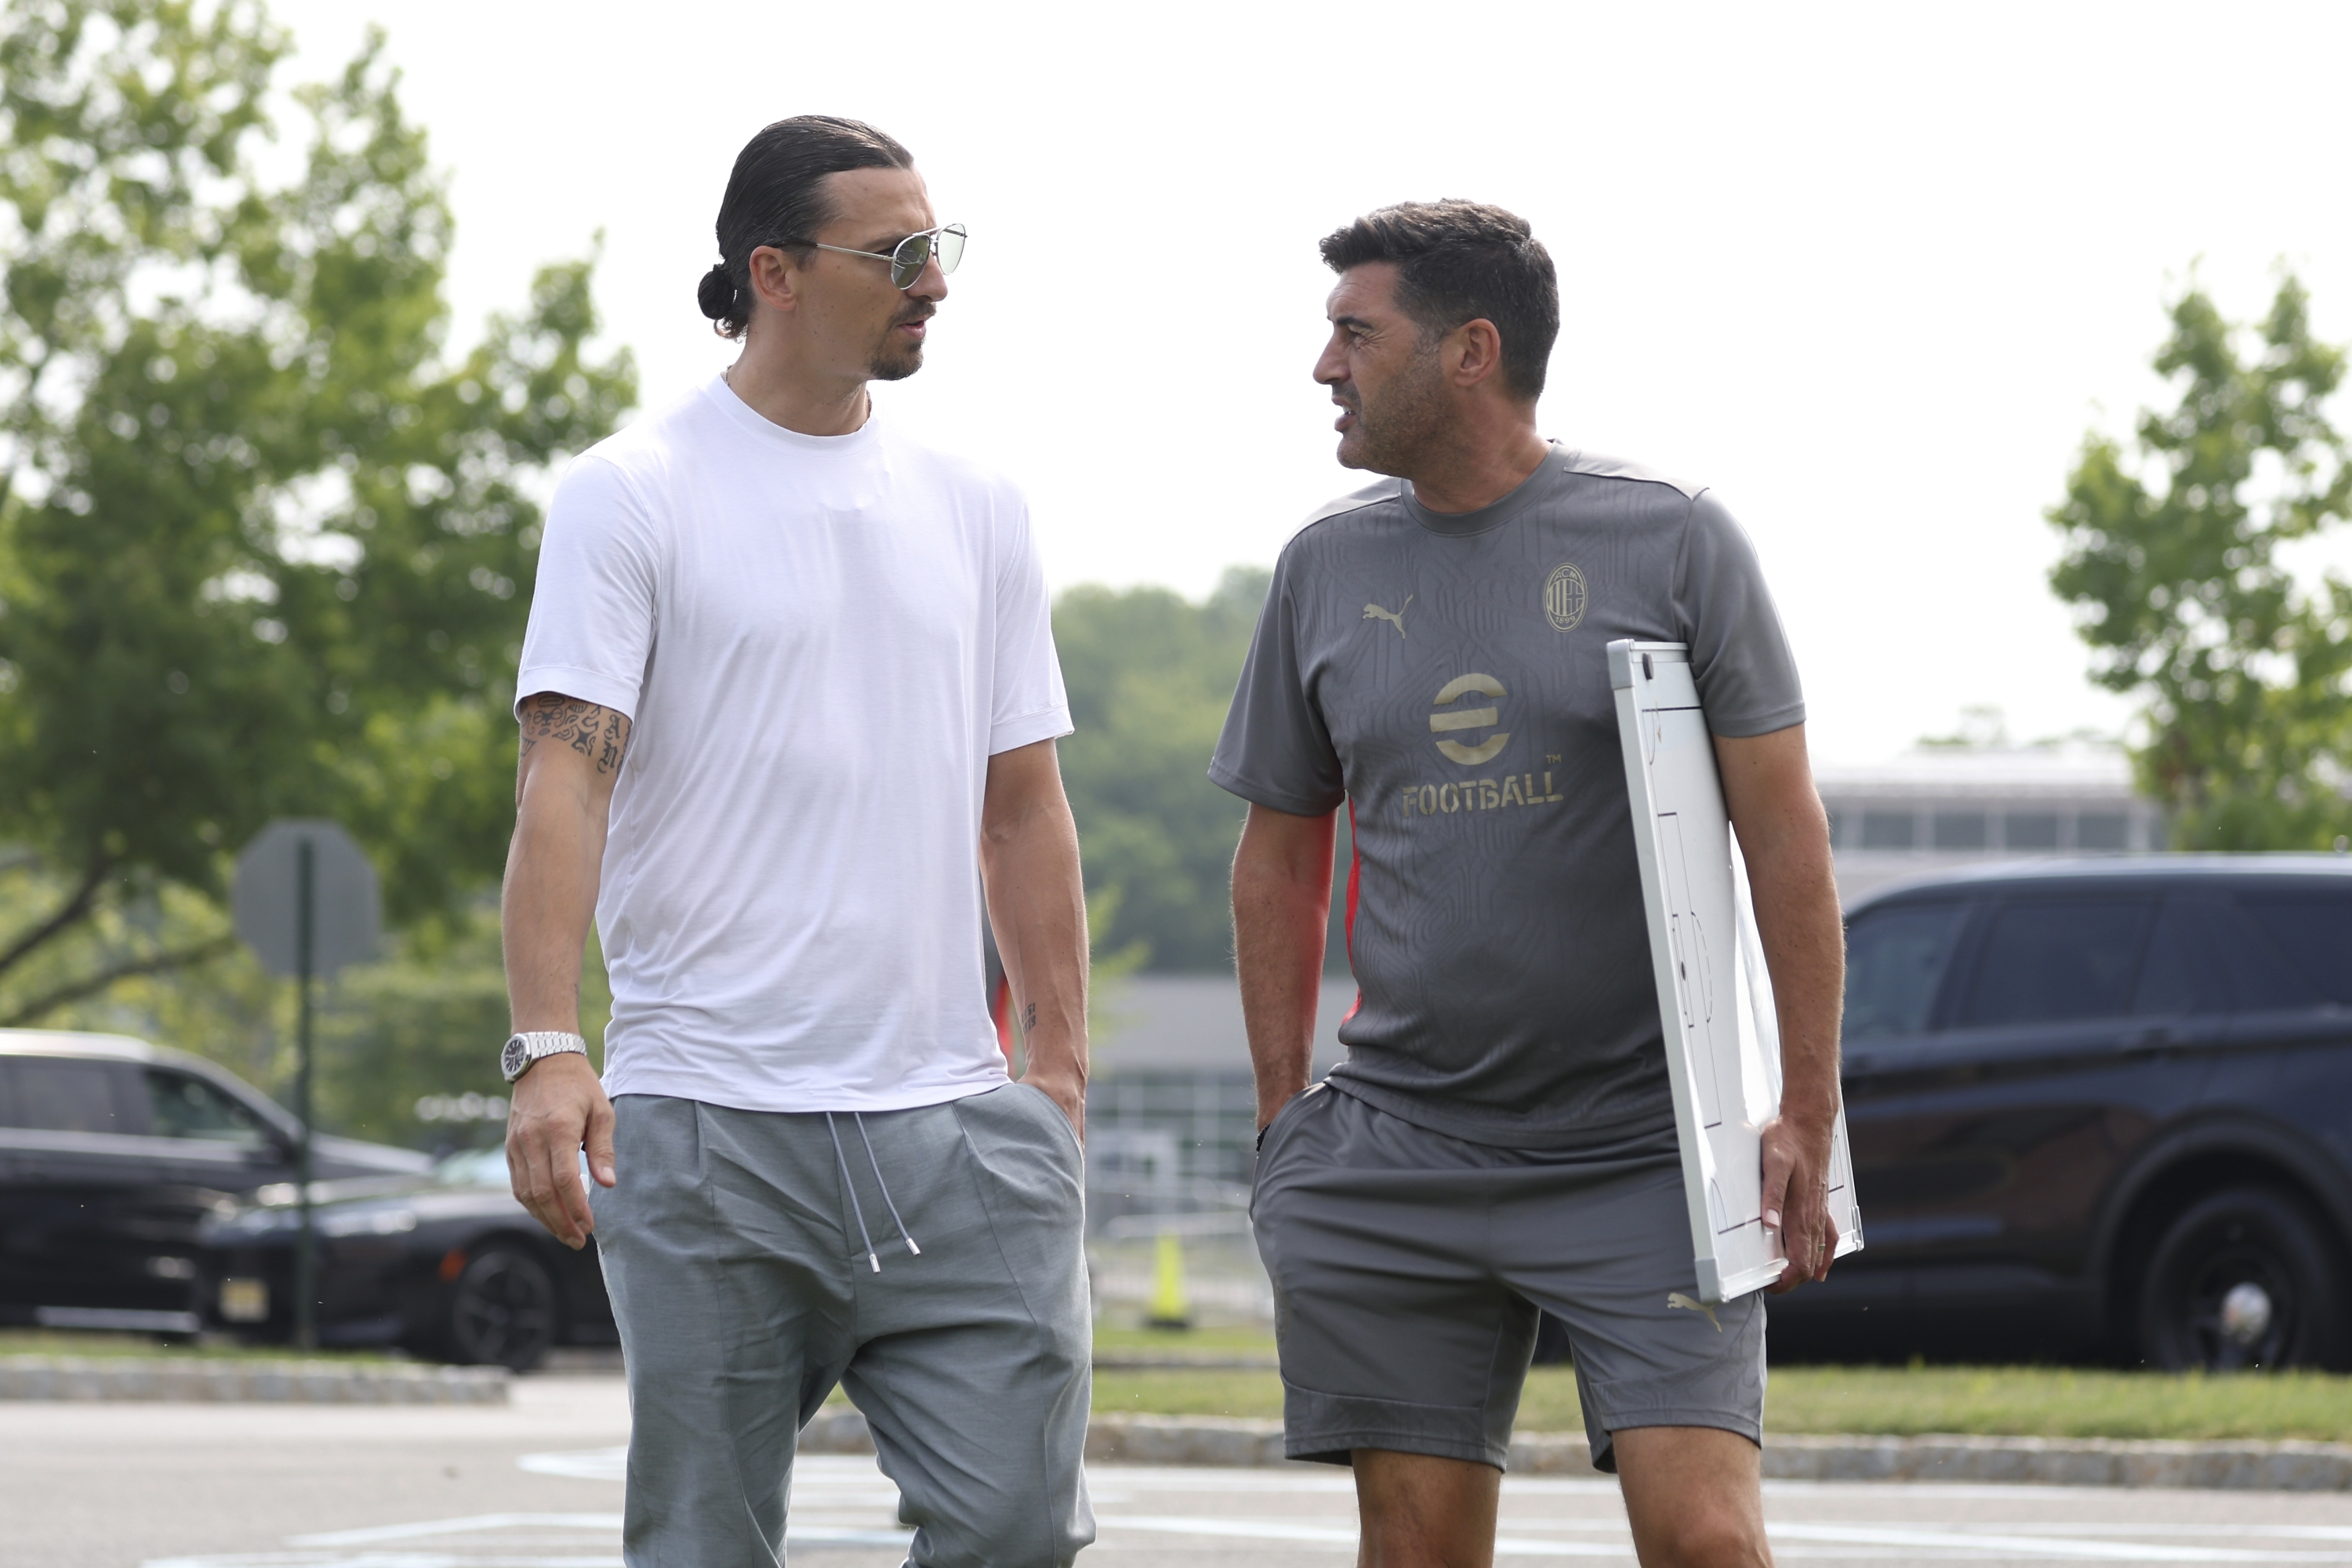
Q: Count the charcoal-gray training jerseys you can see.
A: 1